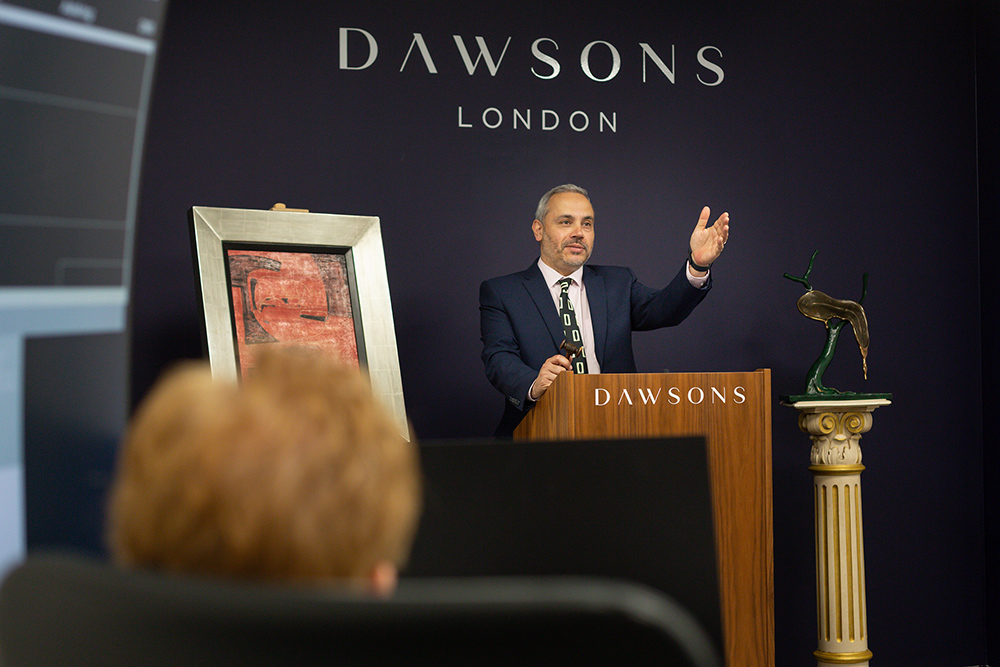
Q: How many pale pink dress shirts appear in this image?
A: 1